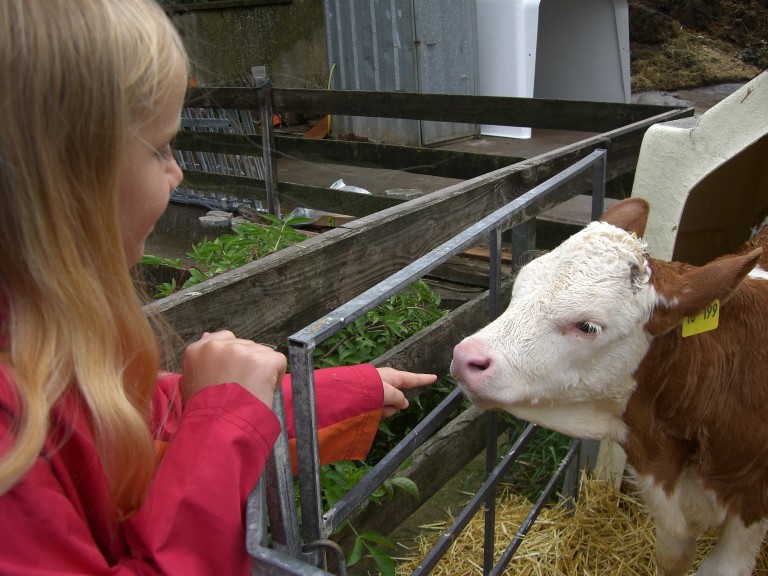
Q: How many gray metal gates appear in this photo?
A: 1